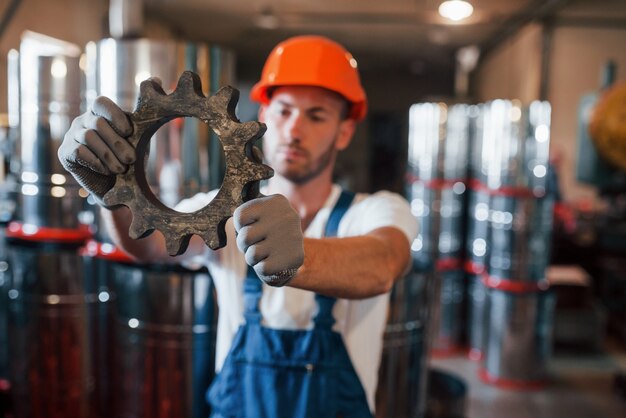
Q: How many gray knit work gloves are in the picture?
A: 2